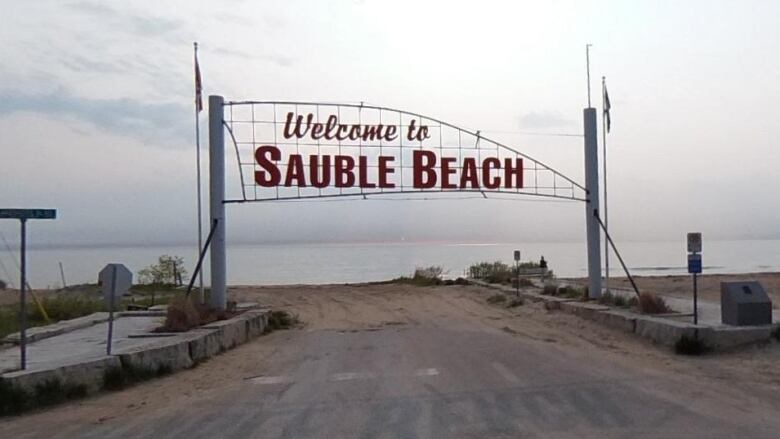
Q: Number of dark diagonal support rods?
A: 2